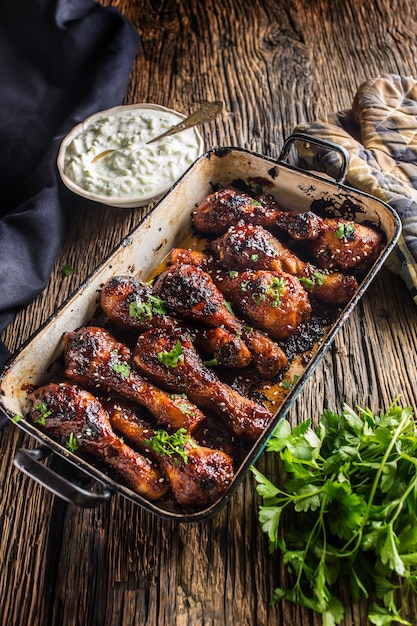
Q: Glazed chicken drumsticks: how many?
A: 10